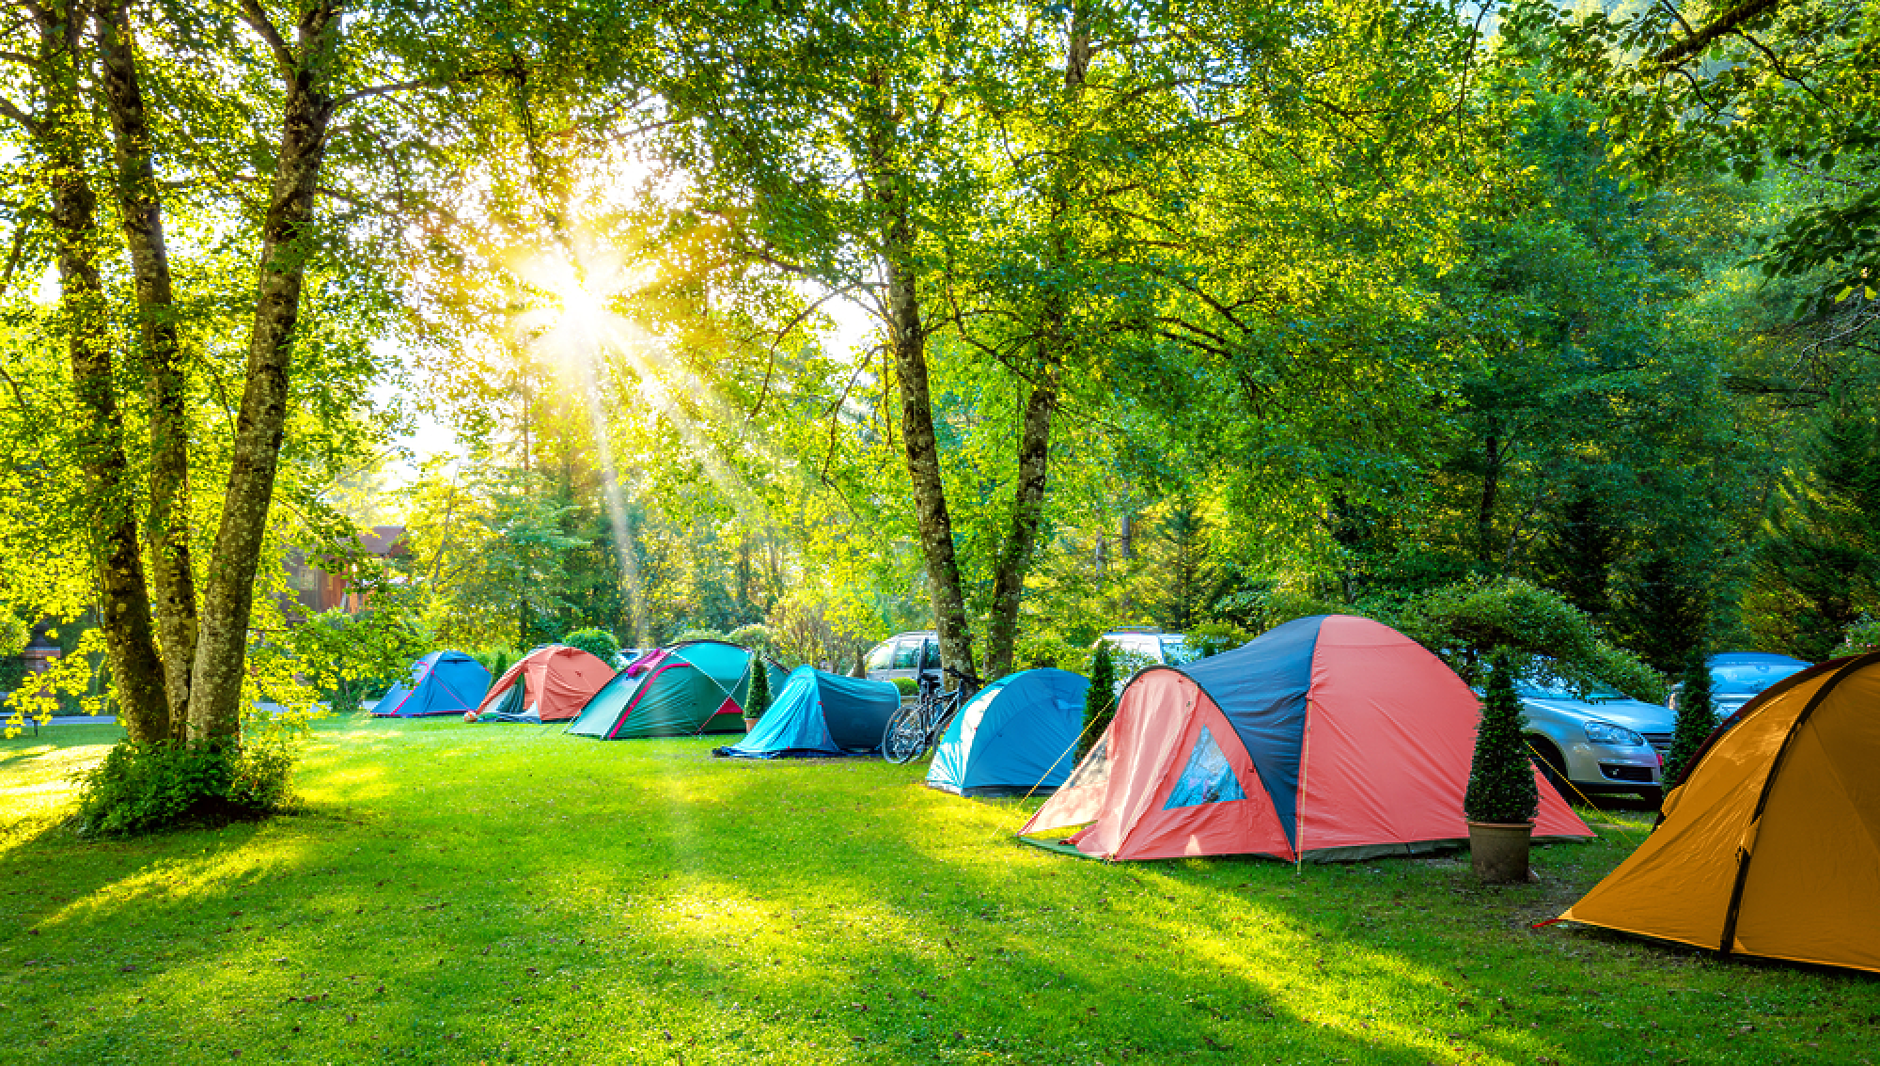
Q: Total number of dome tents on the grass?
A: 7